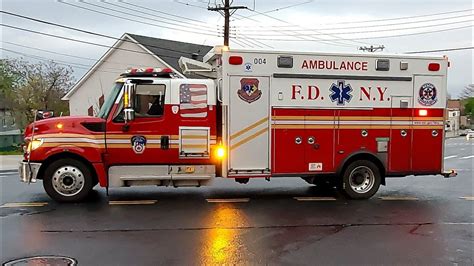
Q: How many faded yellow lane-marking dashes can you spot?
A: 6